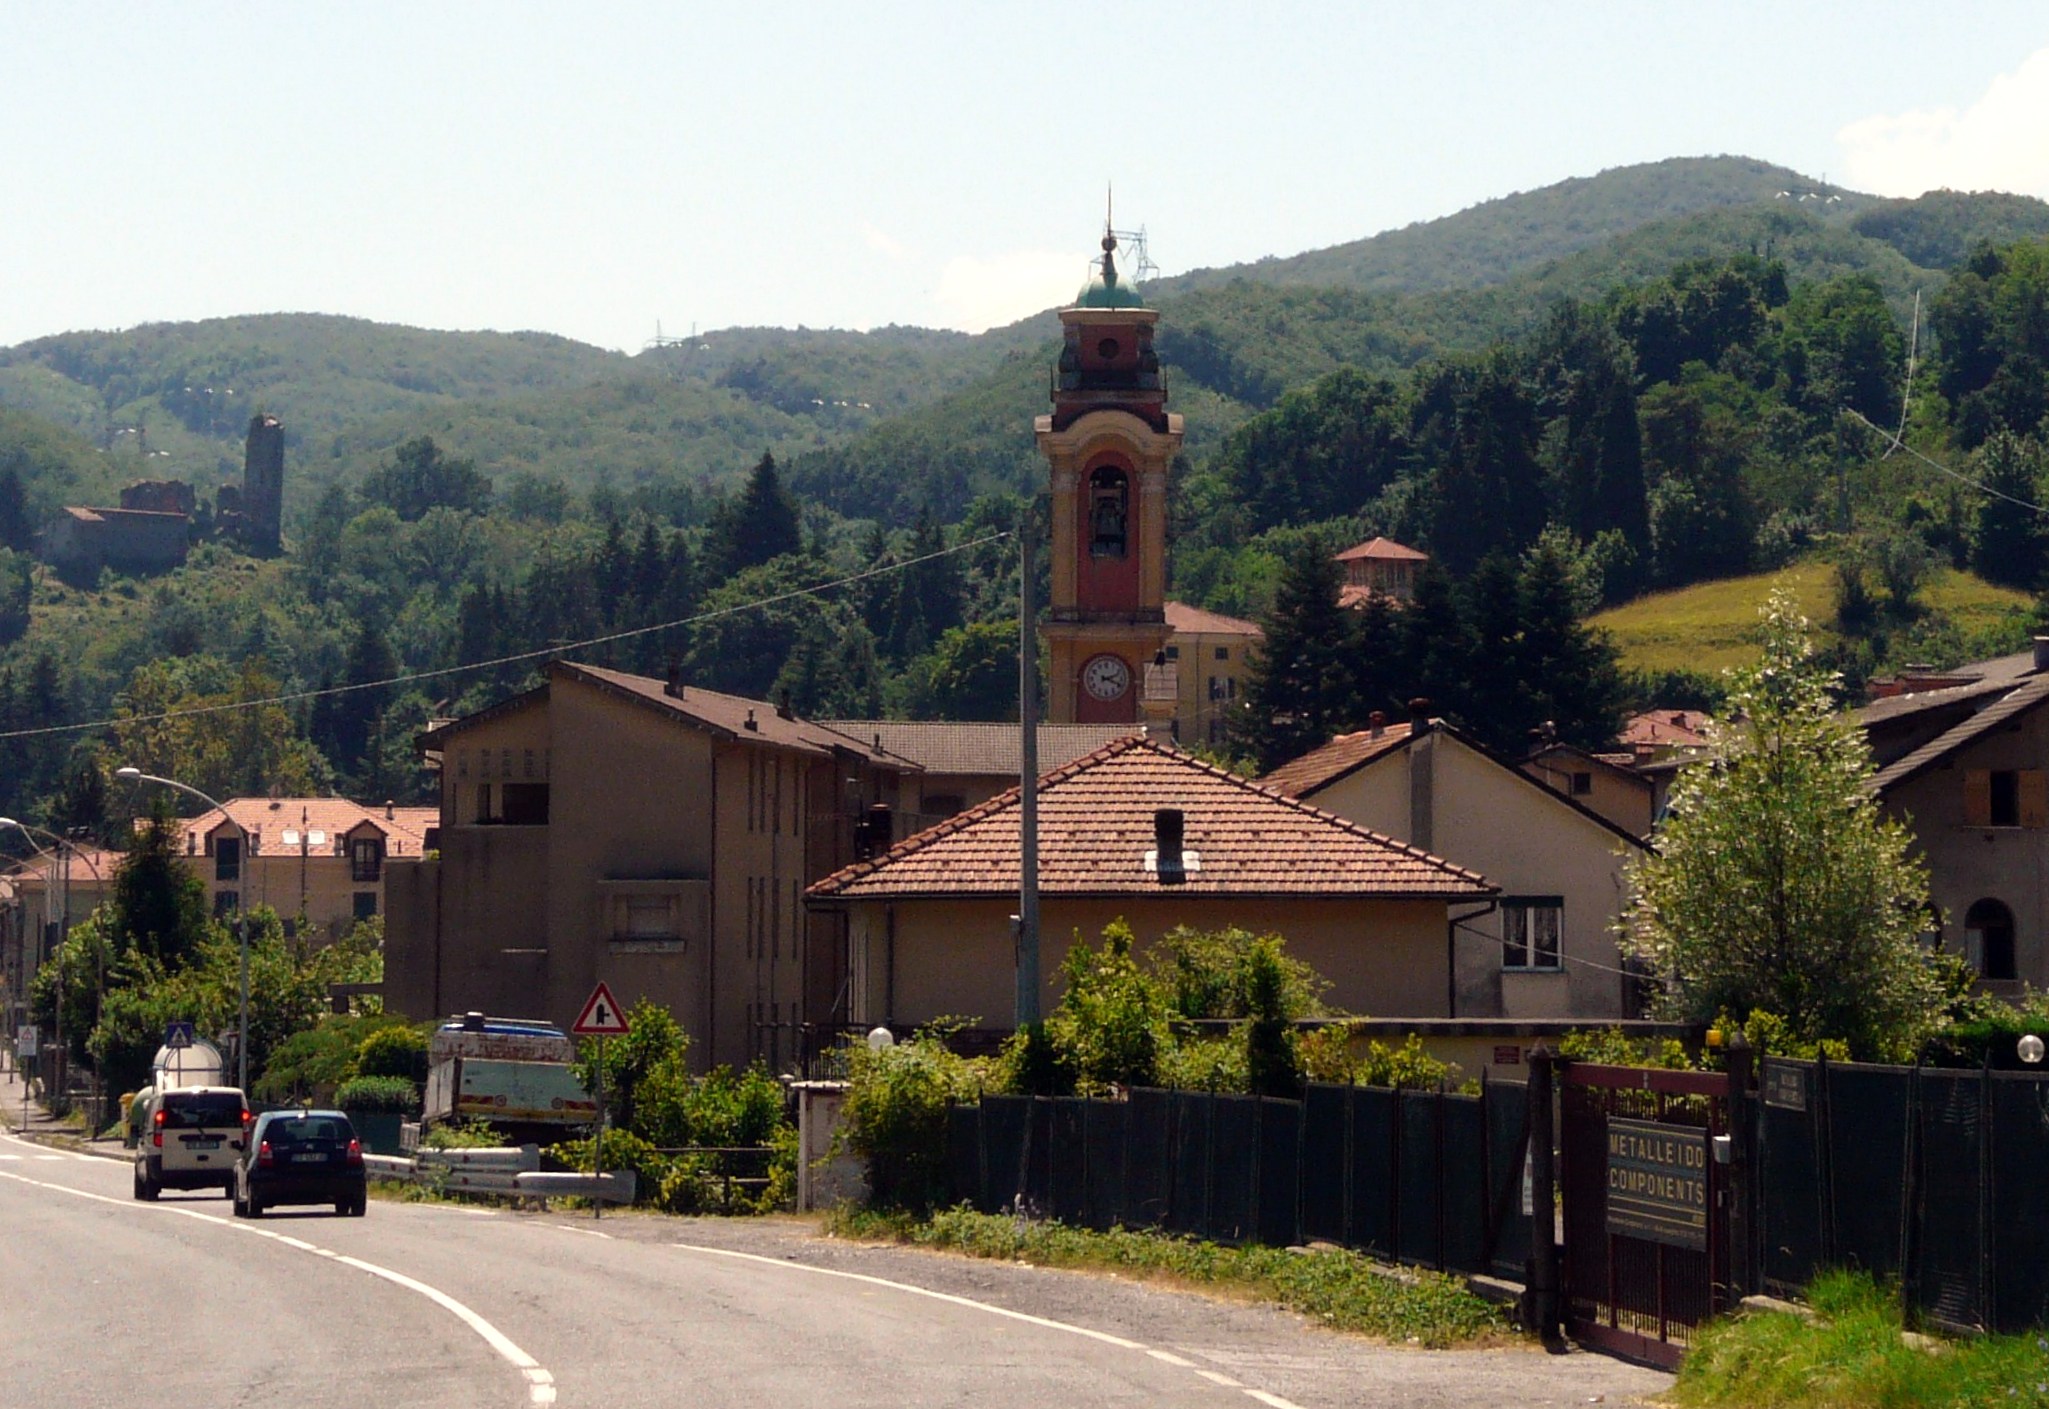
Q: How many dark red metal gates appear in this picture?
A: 1